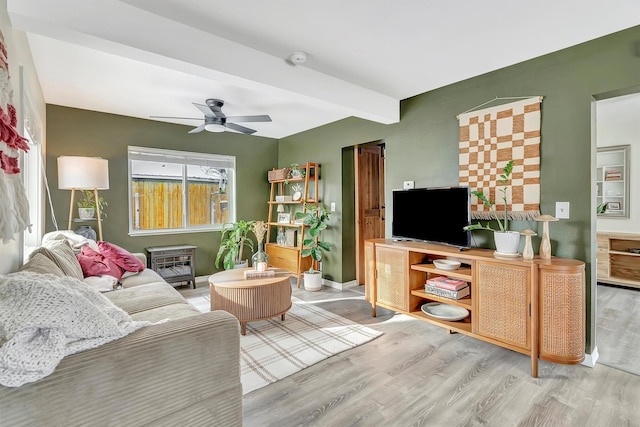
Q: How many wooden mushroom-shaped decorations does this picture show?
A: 2